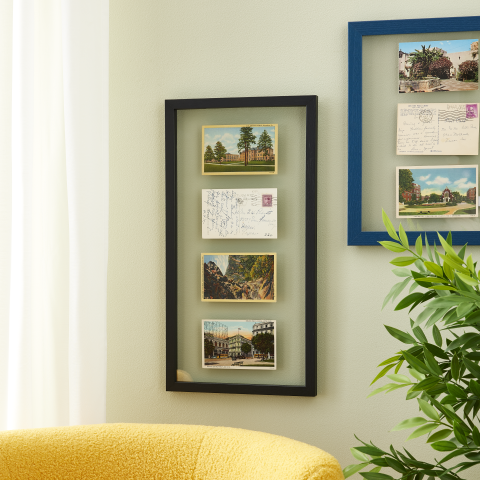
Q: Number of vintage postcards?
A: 7